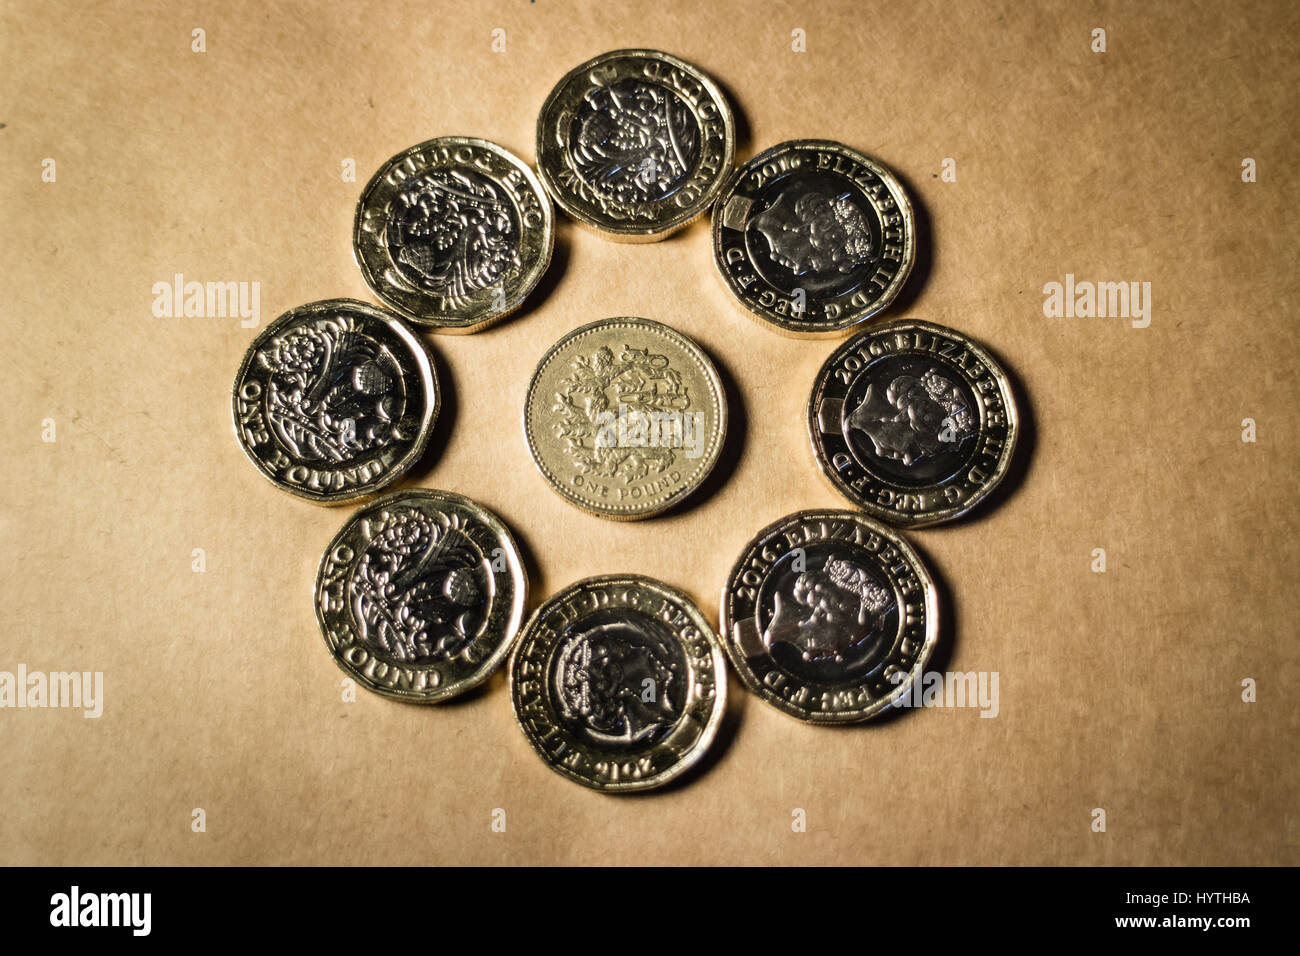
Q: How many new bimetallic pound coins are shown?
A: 8